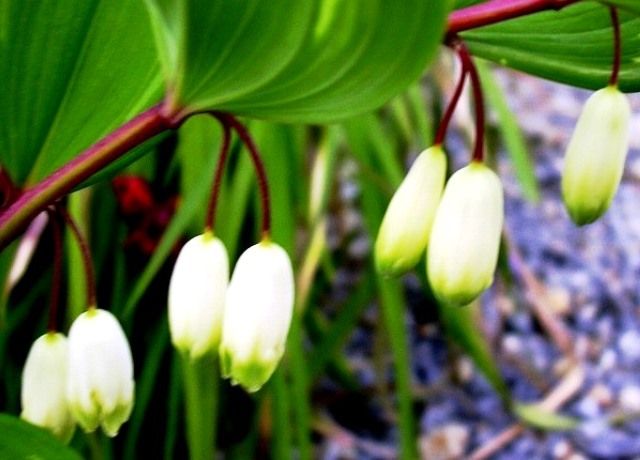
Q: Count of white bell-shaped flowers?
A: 7